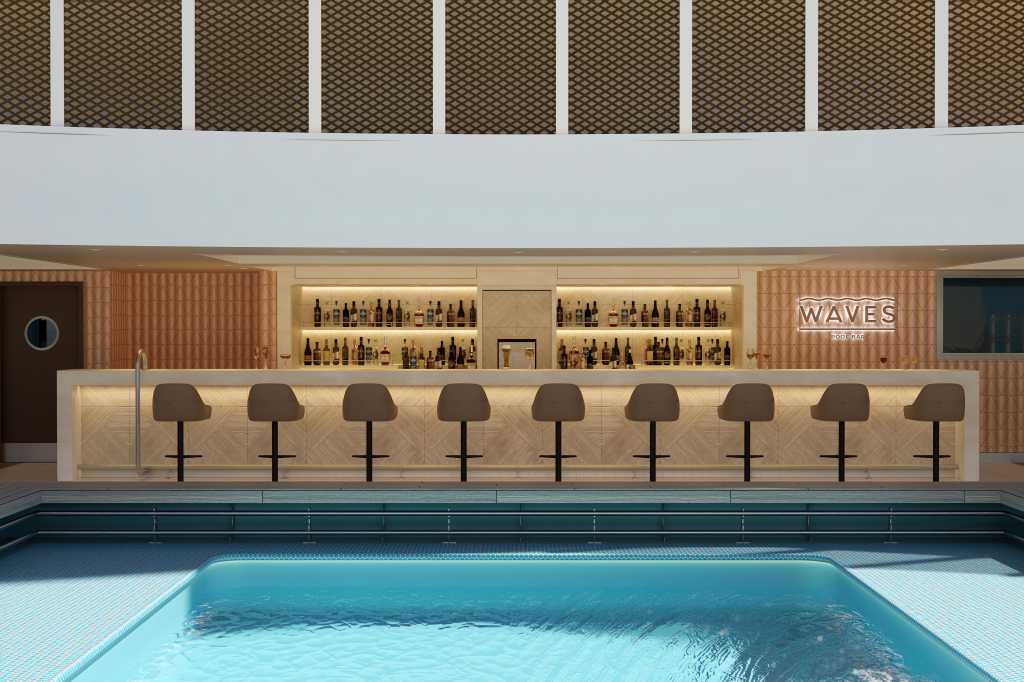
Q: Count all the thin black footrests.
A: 9